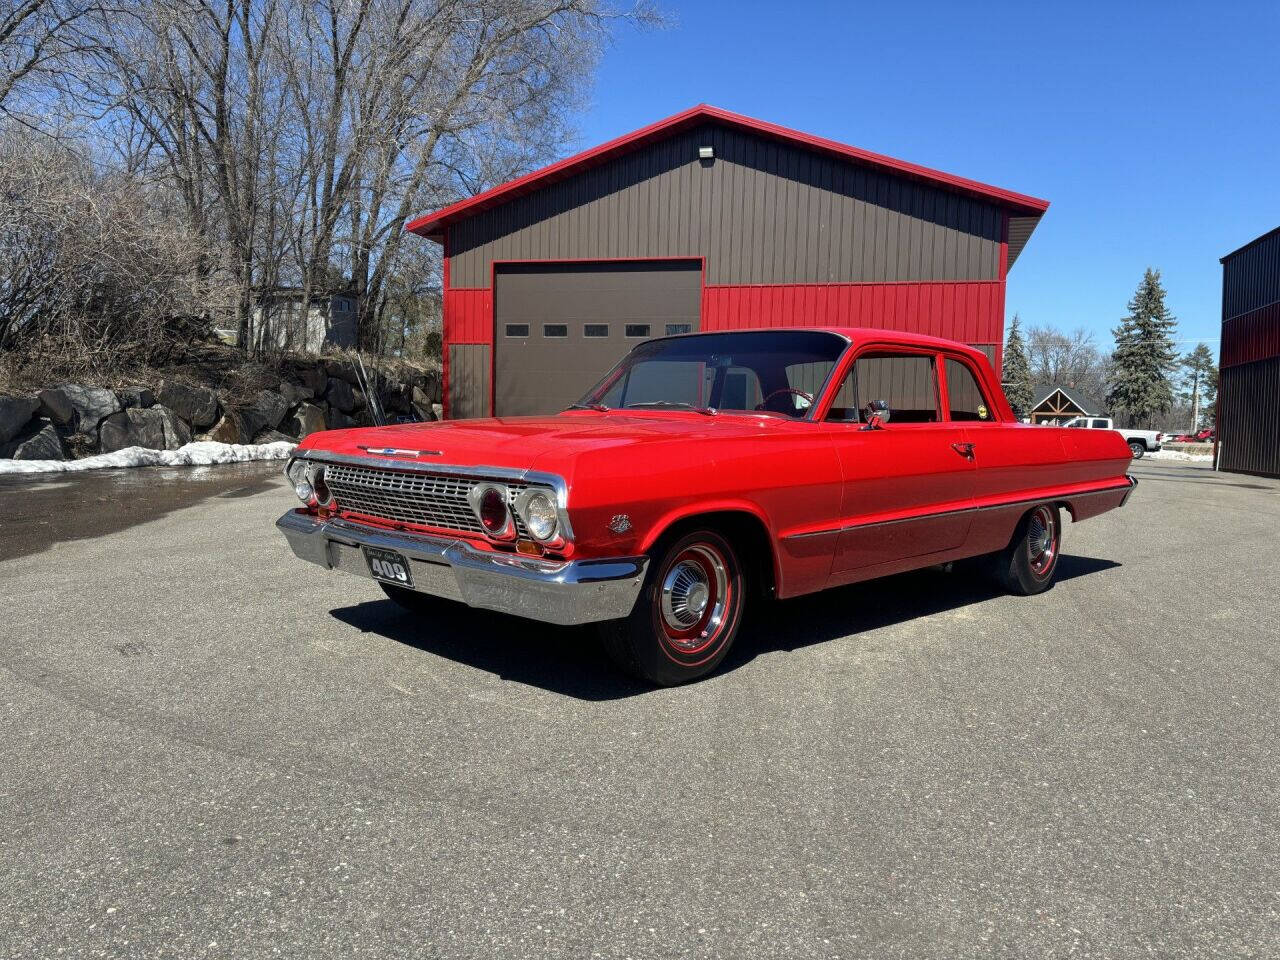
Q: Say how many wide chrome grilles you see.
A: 1